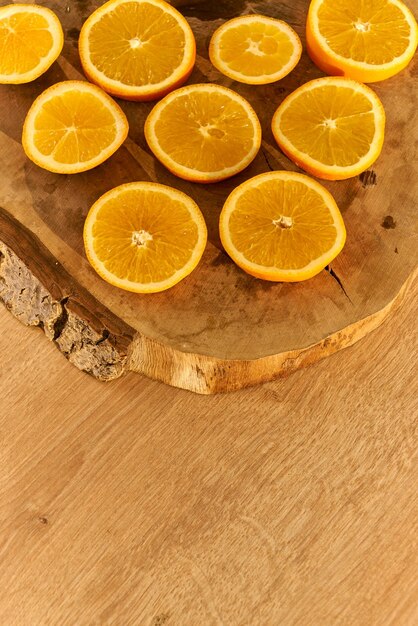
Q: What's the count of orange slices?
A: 9